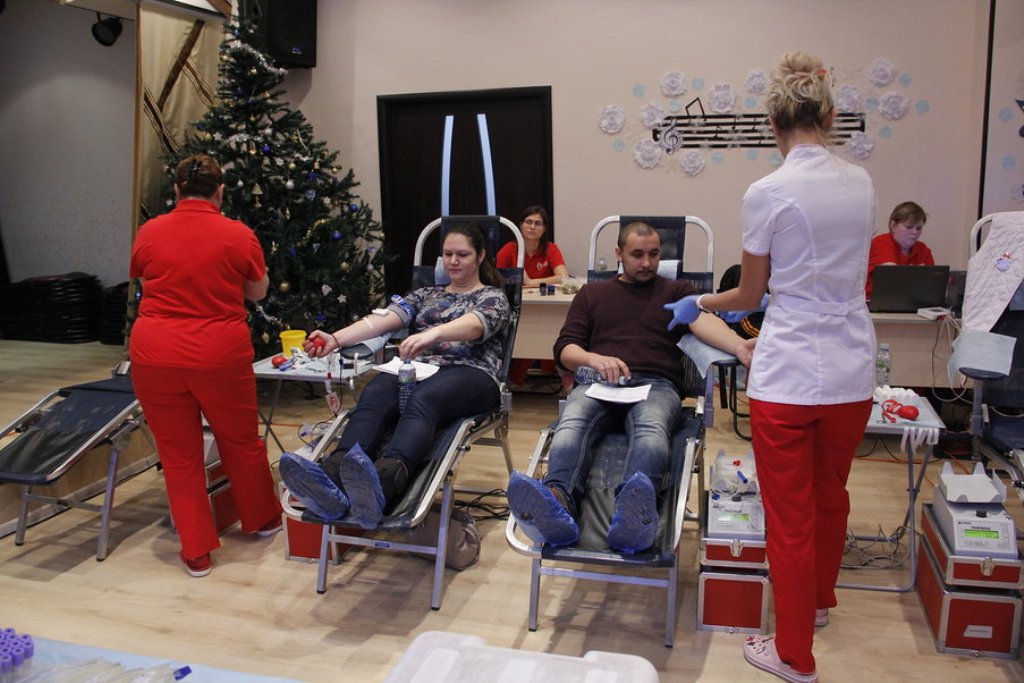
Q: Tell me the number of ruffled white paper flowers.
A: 11